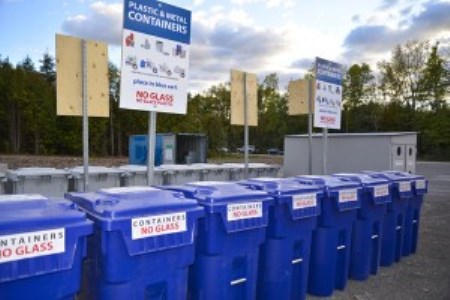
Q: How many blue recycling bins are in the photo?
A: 8